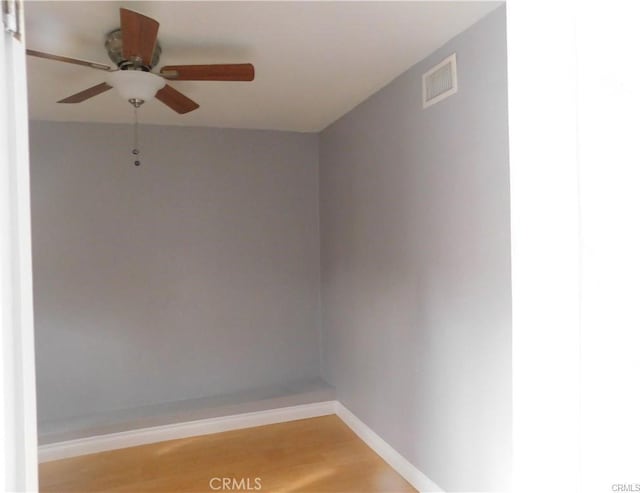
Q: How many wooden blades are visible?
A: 5